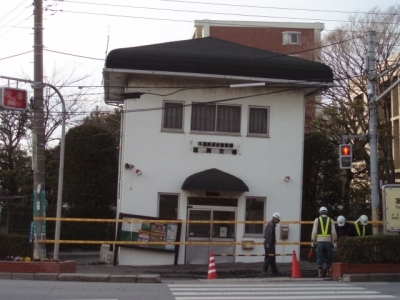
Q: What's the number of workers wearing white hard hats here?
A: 4